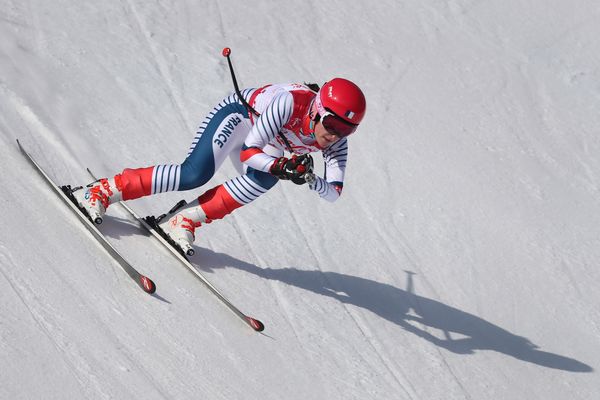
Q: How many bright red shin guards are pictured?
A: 2